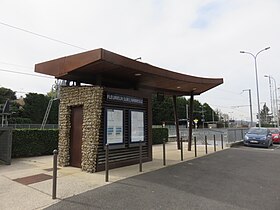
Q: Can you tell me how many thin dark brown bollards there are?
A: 9